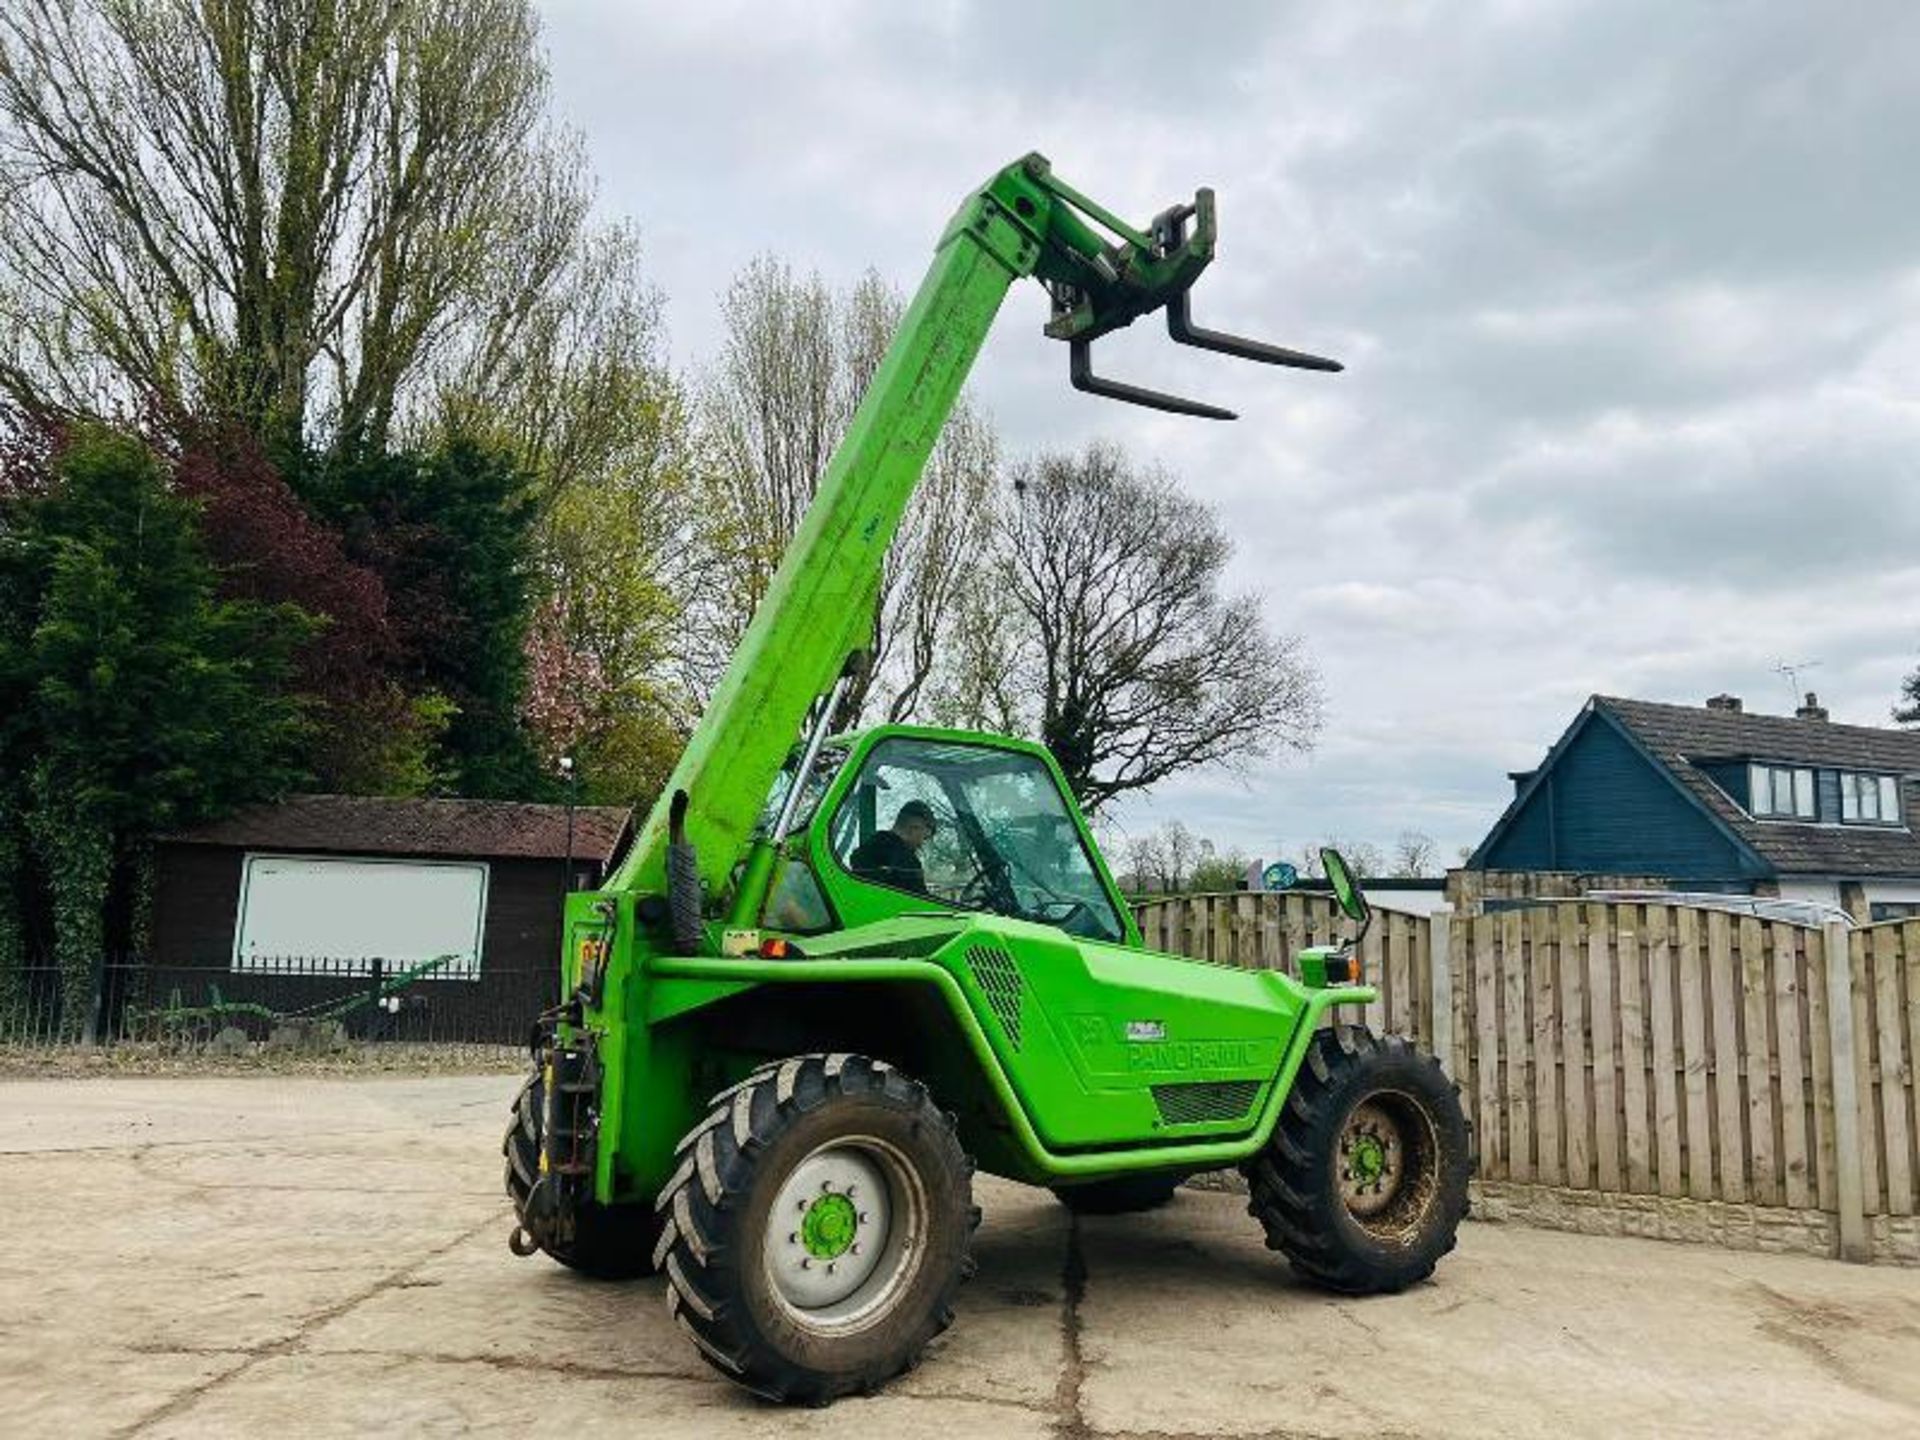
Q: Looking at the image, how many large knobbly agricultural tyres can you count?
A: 4